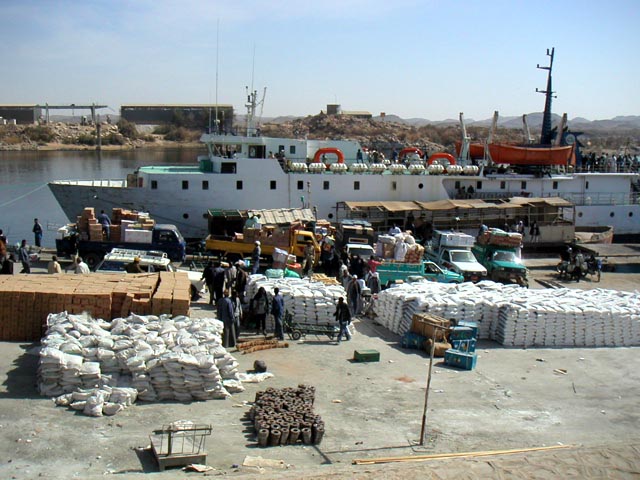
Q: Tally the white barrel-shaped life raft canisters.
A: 10